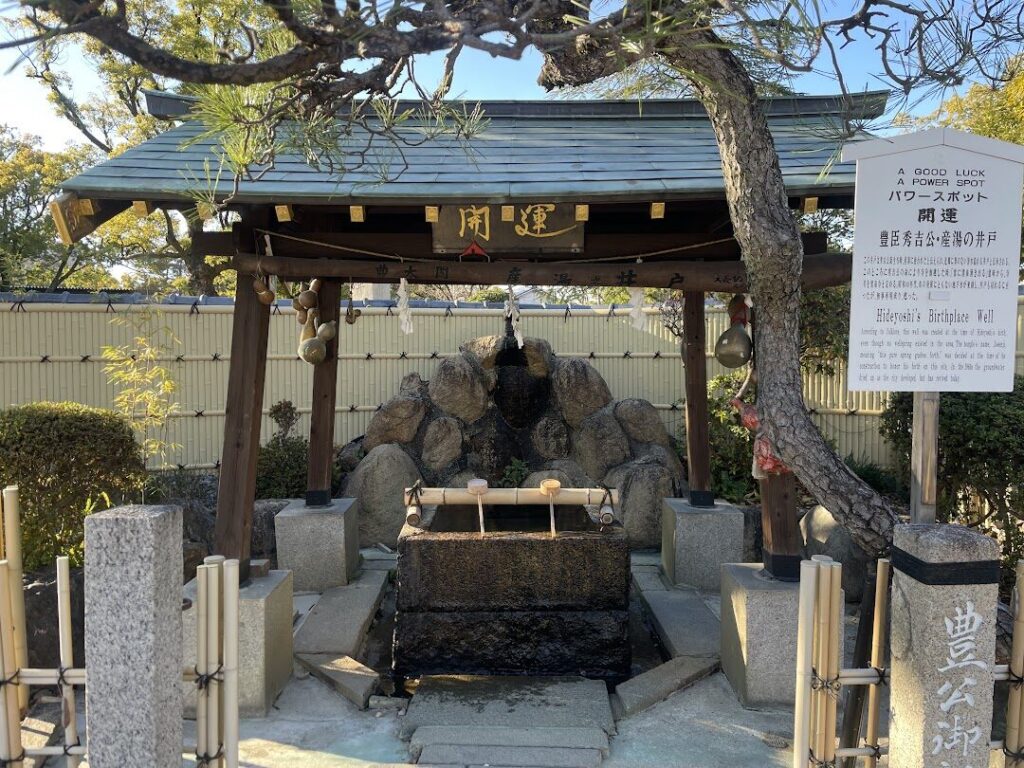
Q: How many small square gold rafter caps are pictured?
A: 10